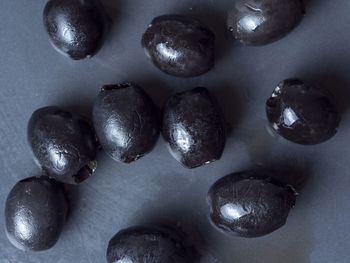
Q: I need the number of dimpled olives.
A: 10